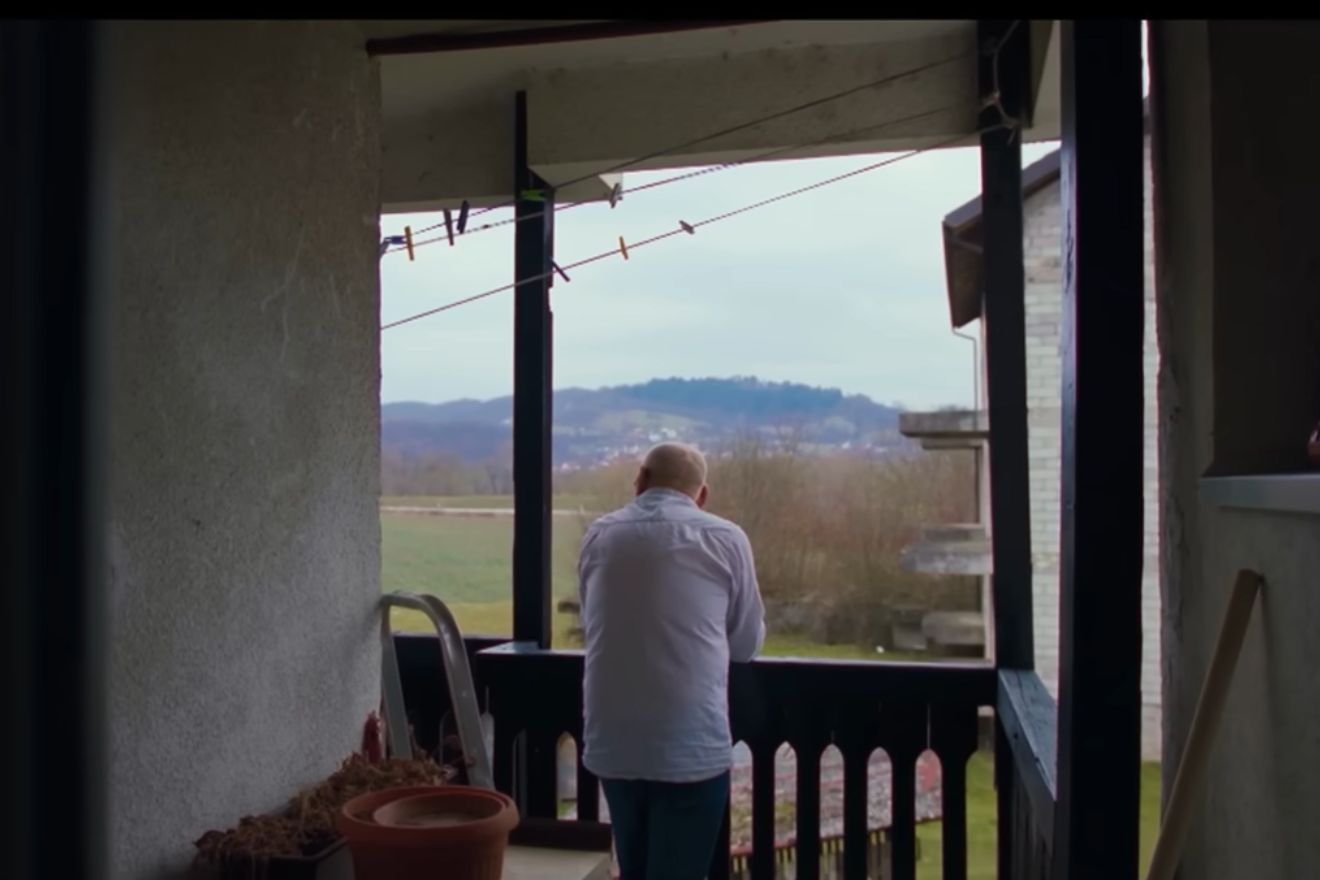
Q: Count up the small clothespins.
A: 9